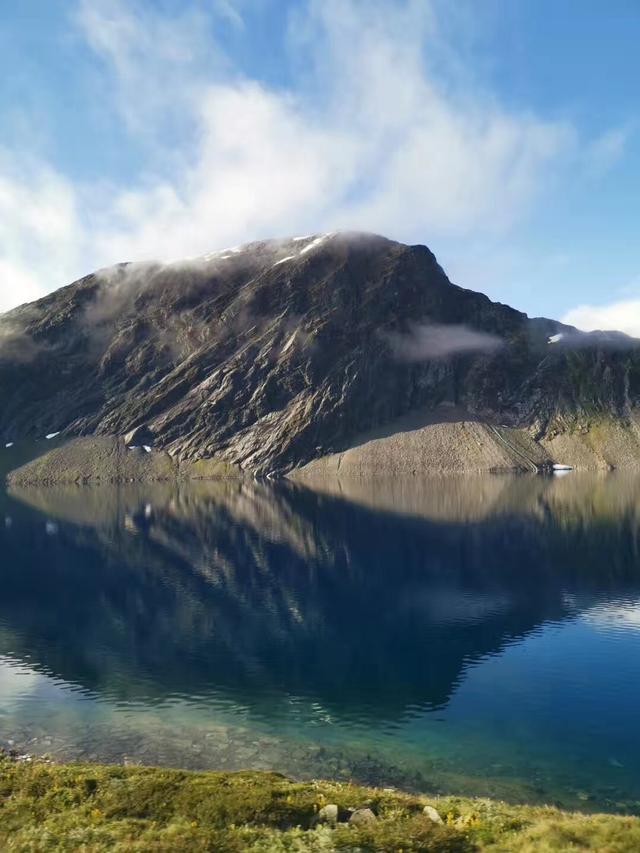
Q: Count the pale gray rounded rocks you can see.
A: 3